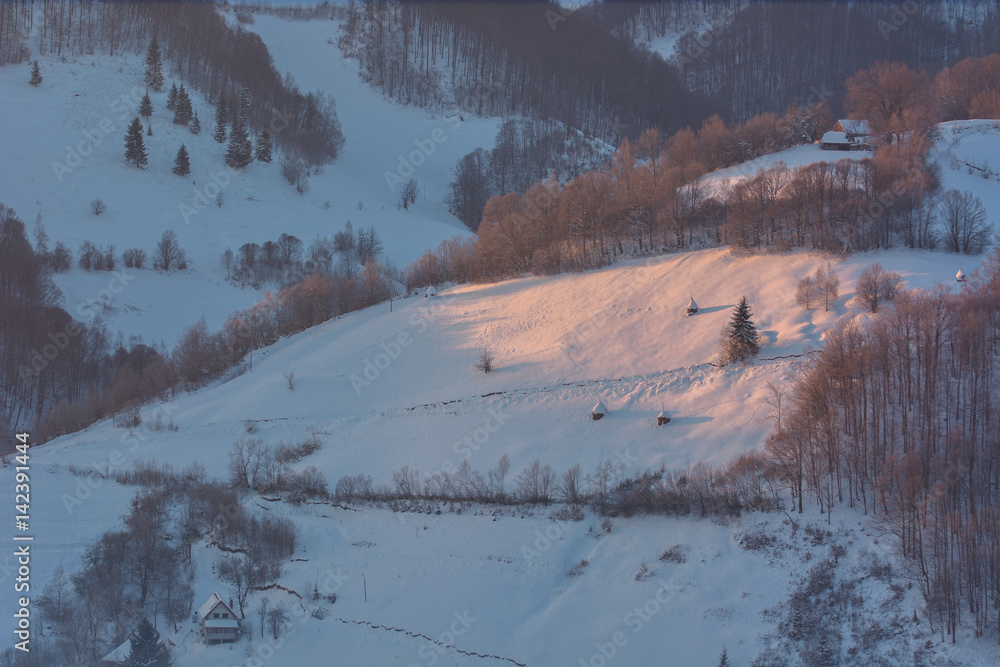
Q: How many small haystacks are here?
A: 5